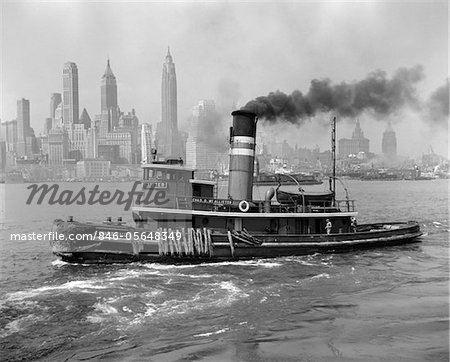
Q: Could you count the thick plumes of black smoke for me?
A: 1